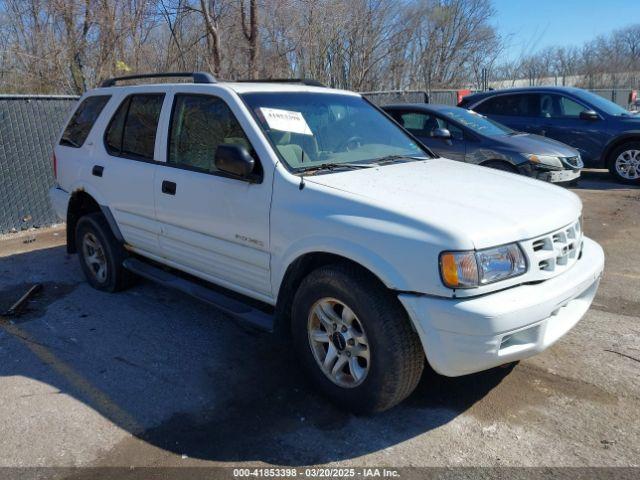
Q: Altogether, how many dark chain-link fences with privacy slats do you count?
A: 1